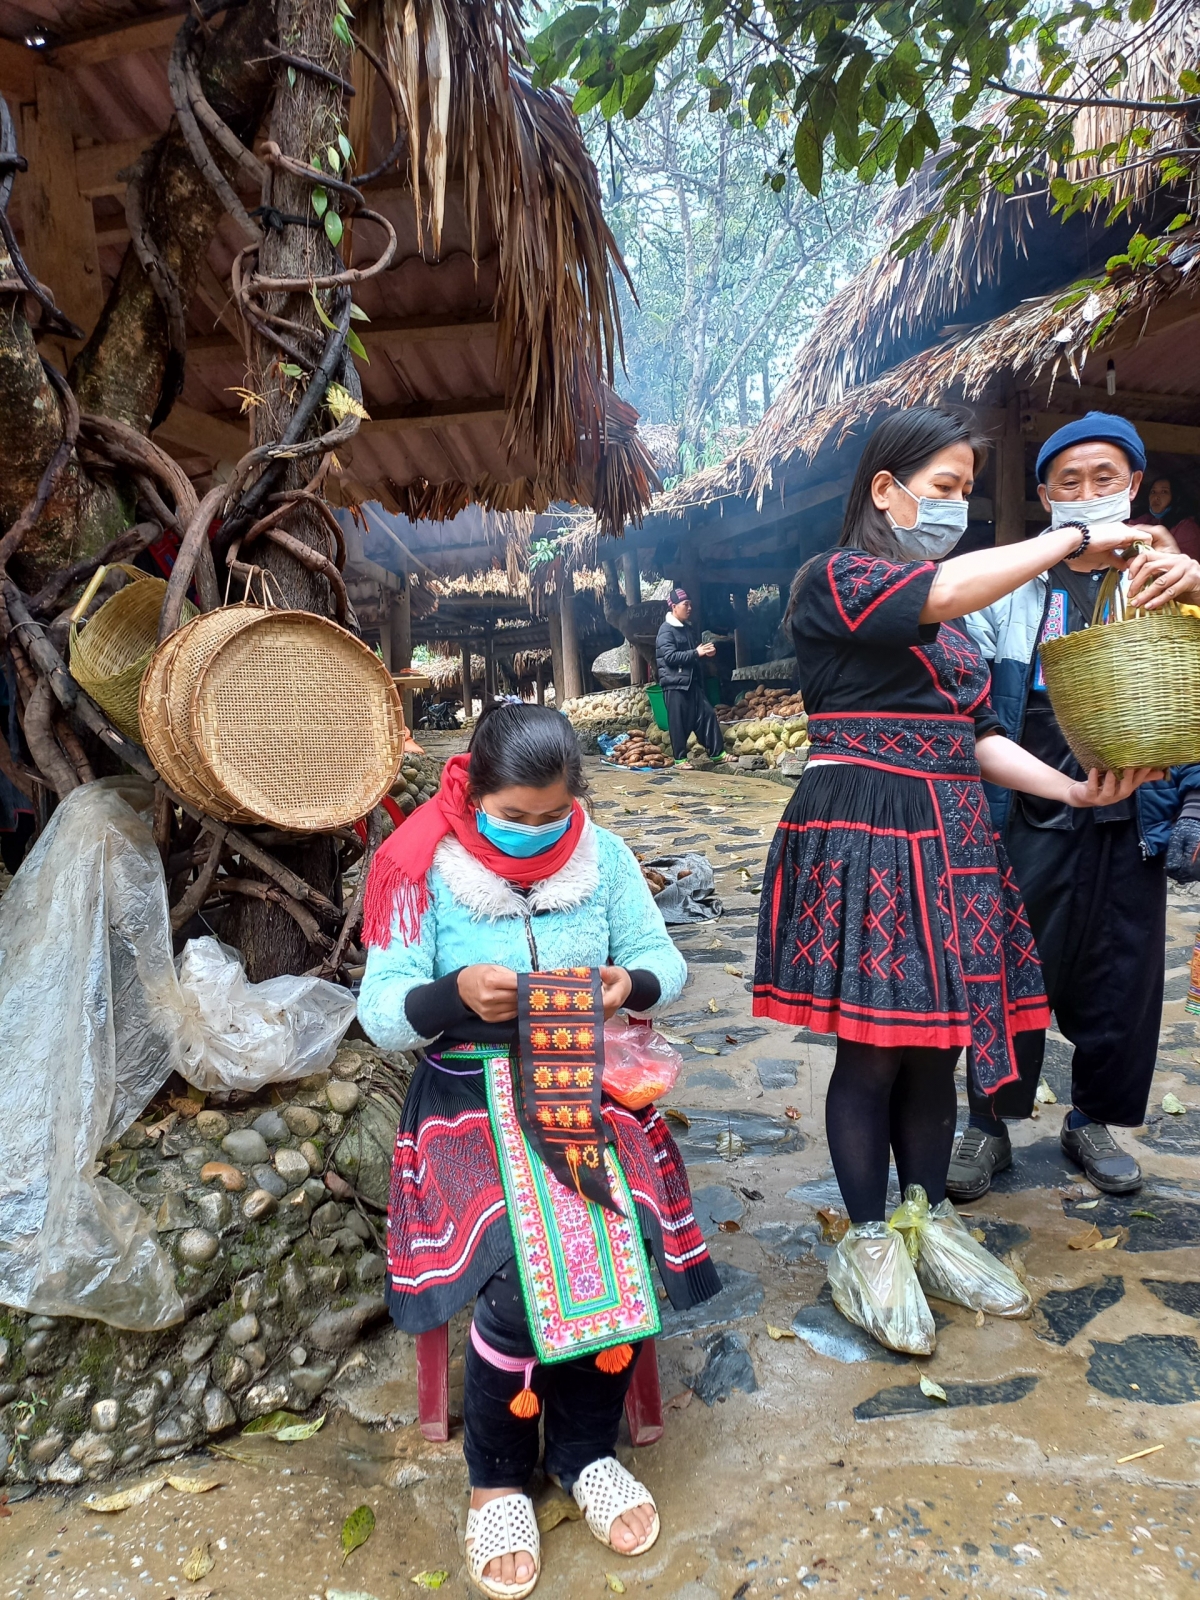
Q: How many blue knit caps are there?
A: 1